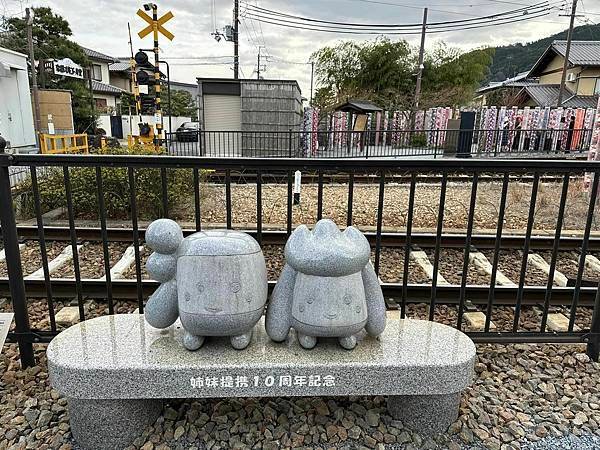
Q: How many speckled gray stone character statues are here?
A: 2